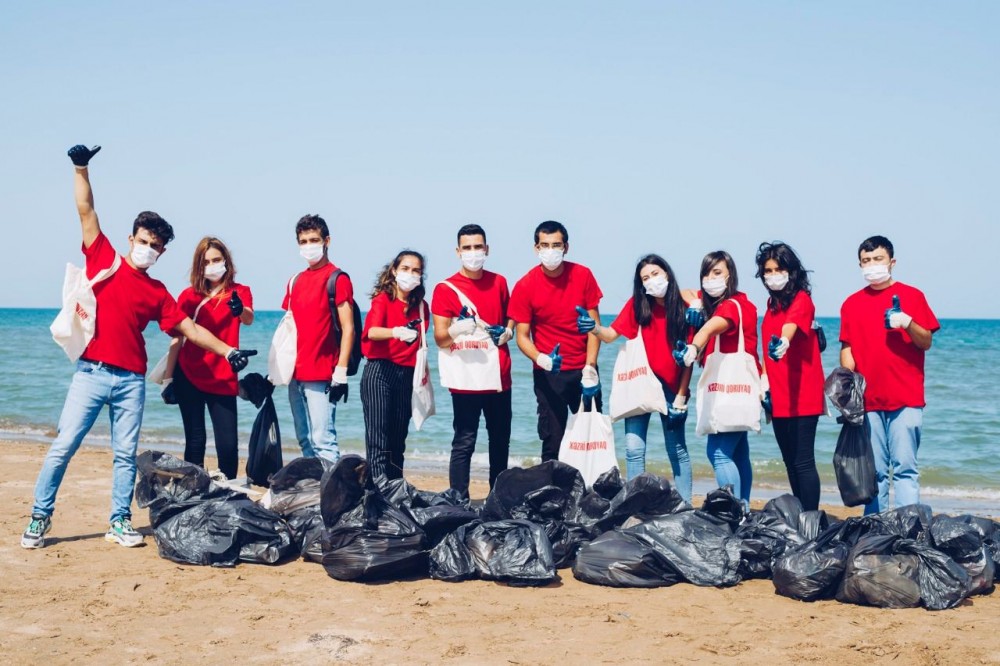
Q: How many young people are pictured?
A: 10